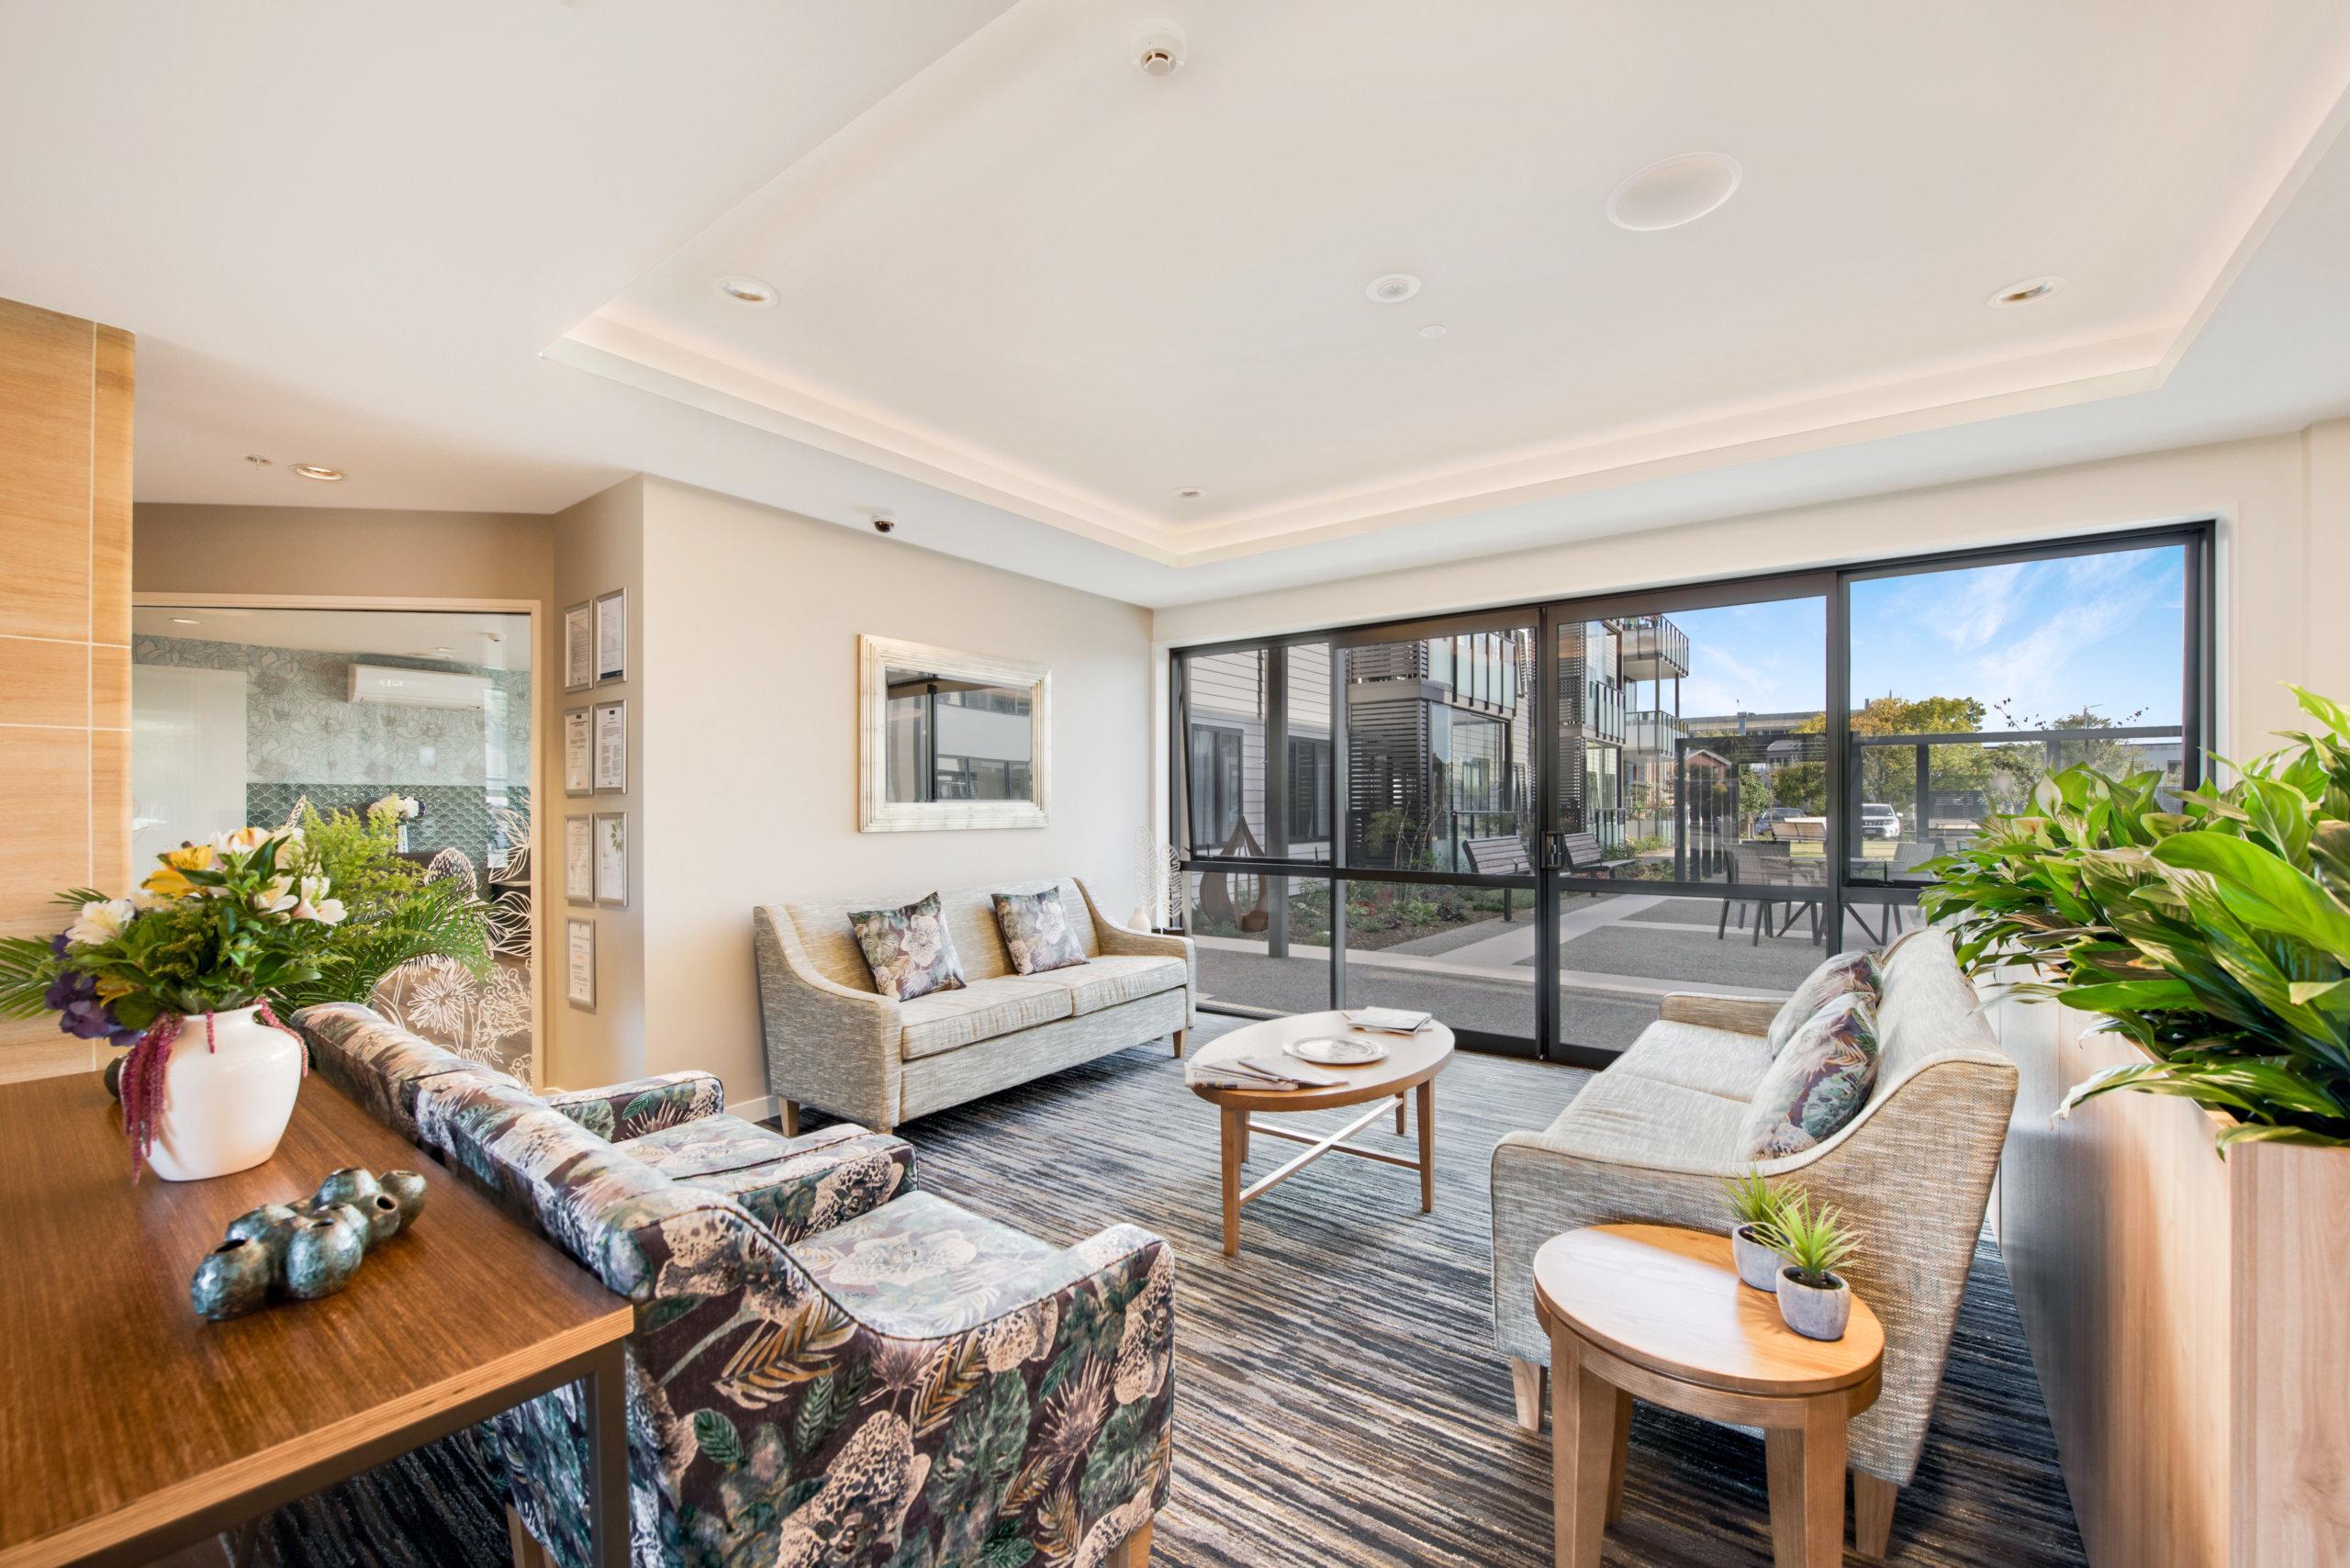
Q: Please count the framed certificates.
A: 7